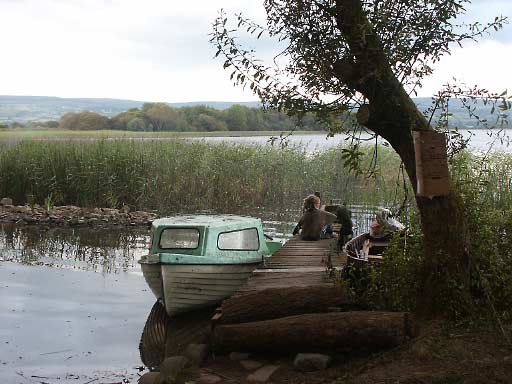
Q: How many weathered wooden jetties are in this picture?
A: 1